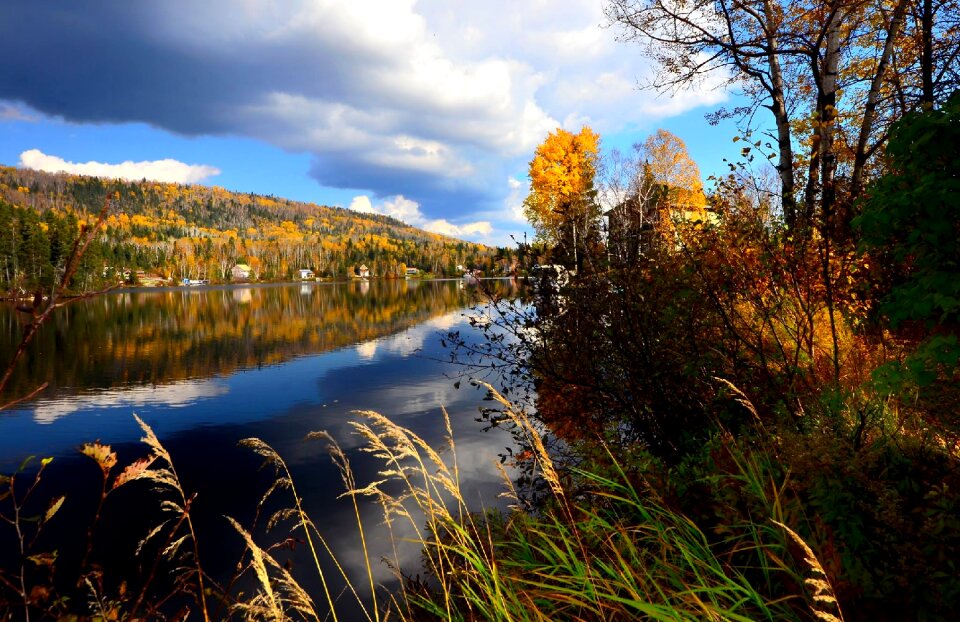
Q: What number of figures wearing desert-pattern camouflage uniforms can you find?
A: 0